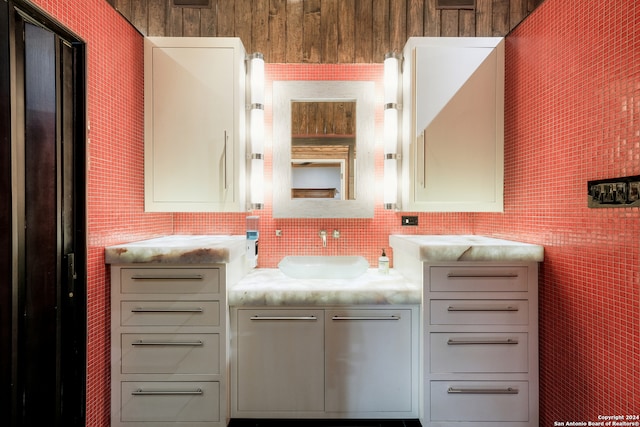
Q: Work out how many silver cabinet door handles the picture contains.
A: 4